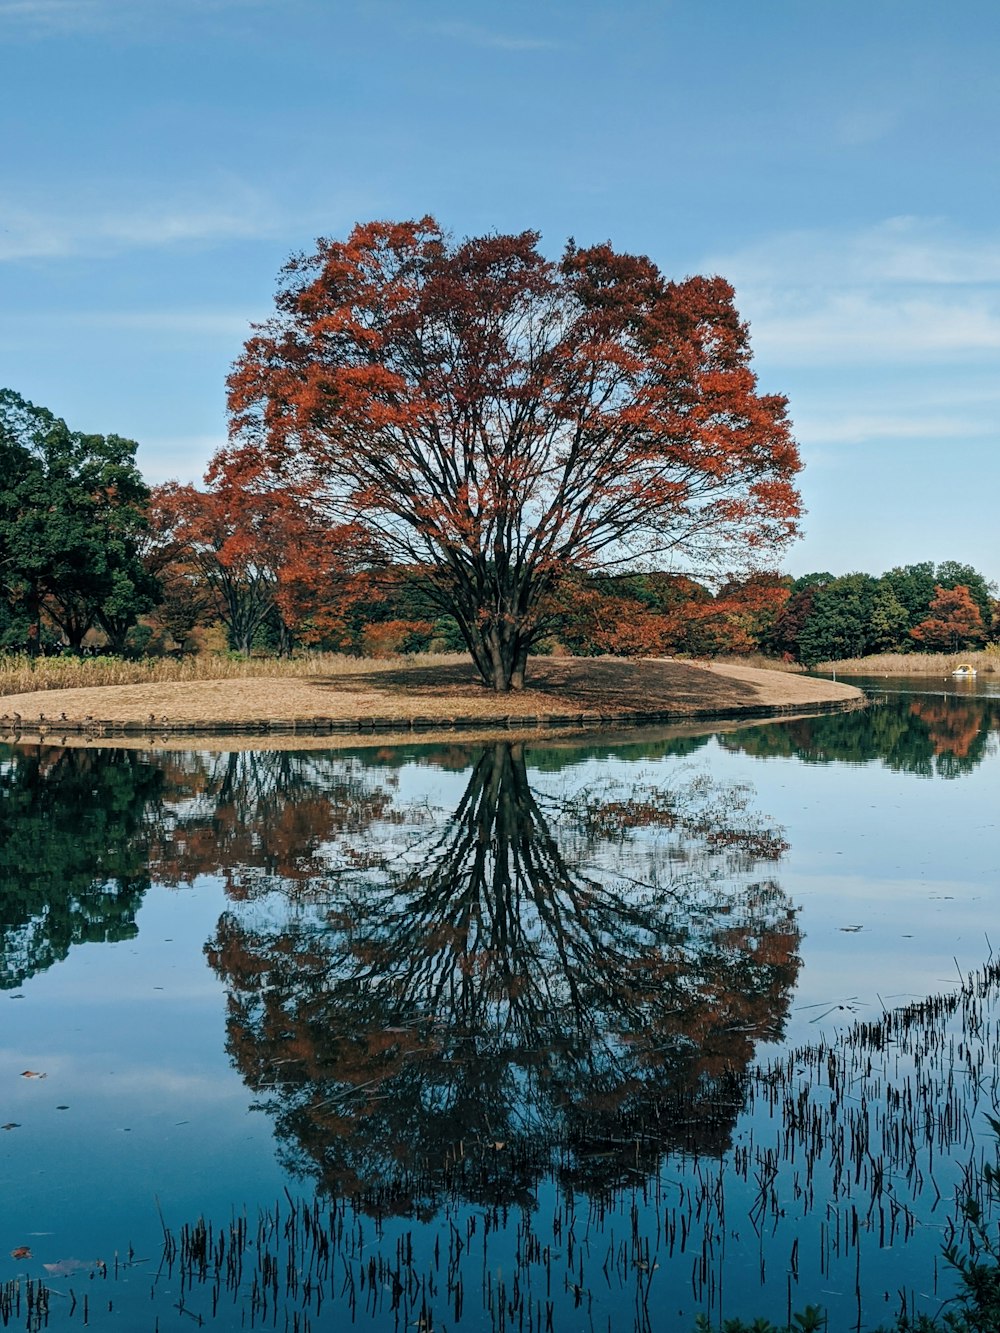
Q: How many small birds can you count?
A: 7